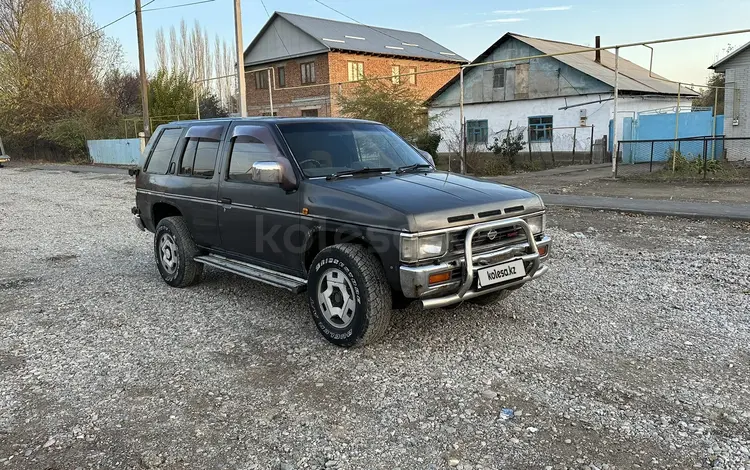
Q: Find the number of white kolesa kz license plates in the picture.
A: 1